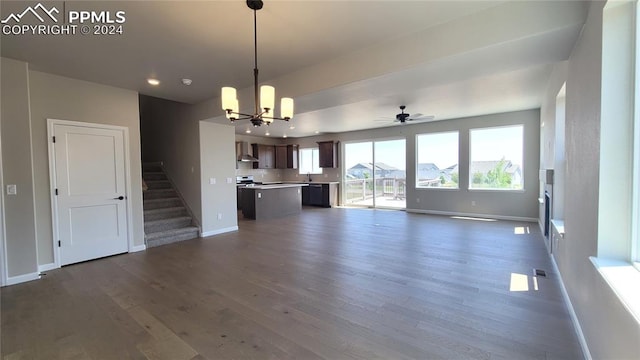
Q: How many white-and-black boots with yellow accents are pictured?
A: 0